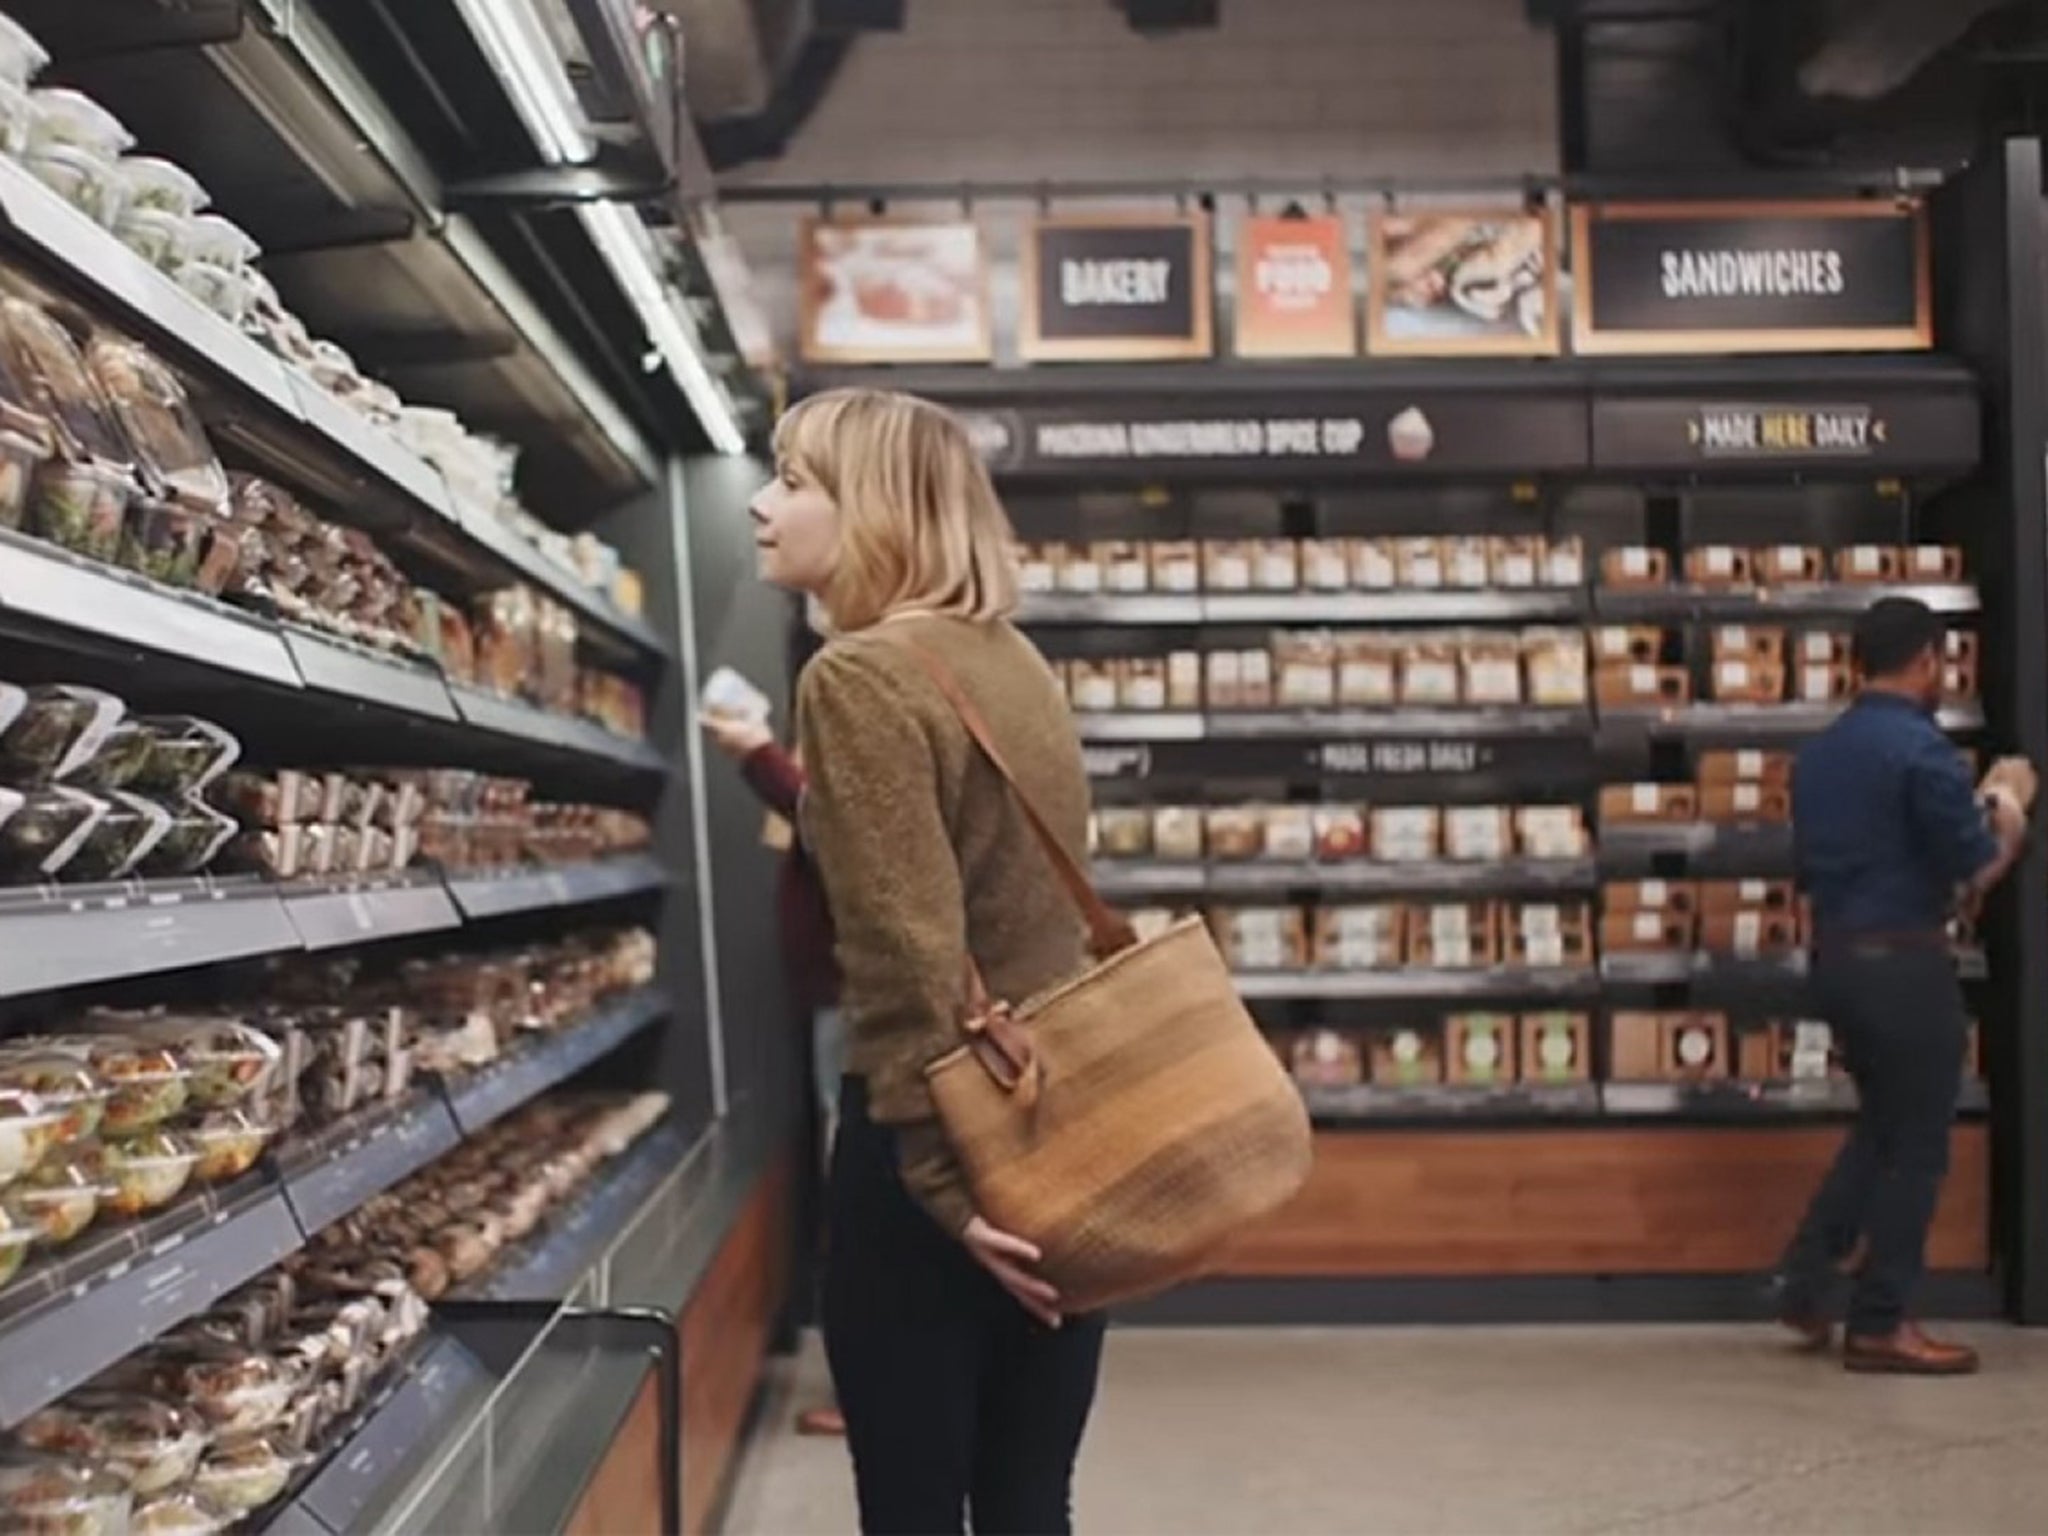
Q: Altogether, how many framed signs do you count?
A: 5